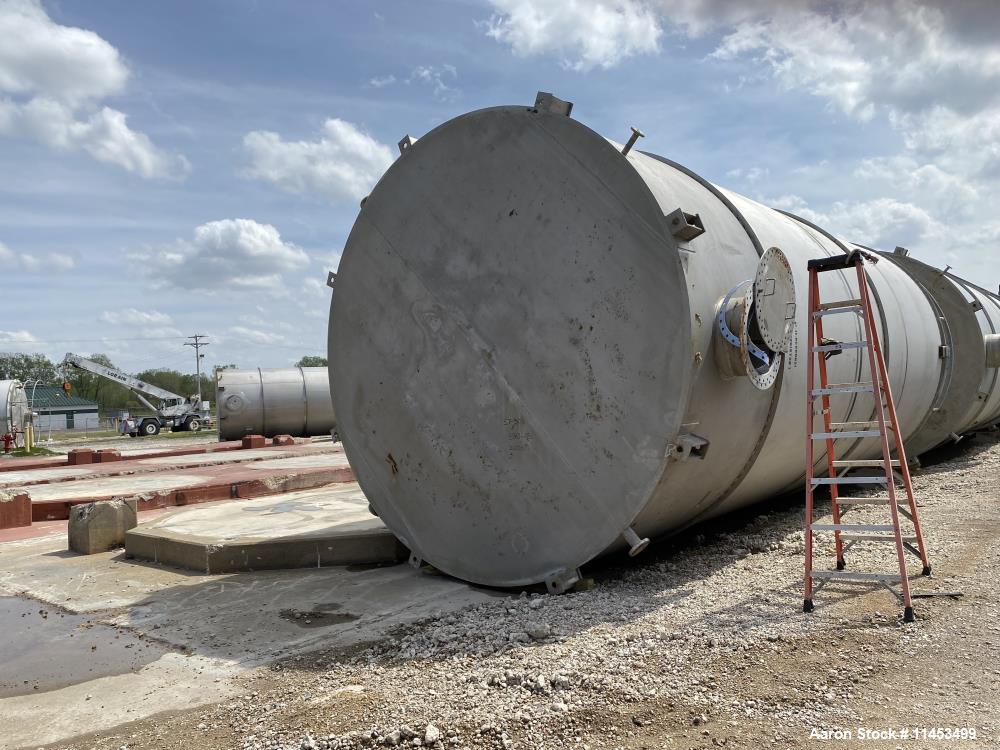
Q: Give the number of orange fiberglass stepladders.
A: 1